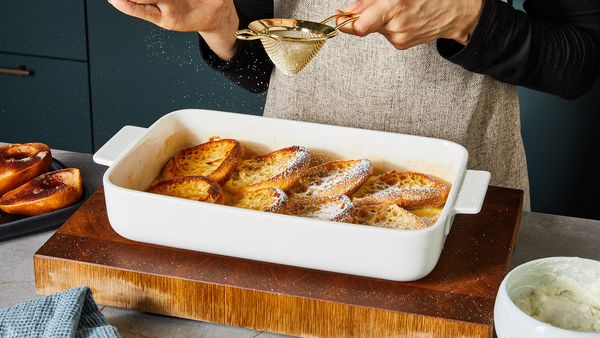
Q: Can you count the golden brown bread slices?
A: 8